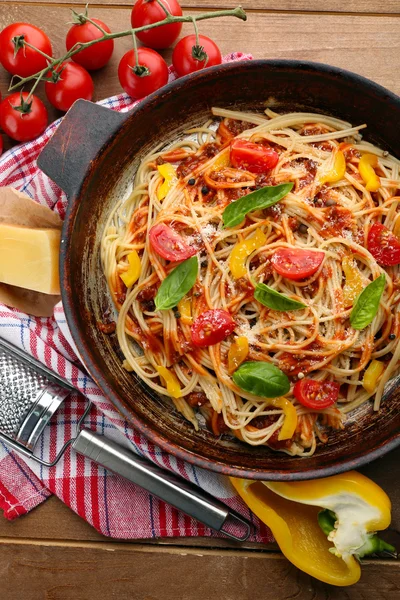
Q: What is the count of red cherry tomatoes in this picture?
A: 13